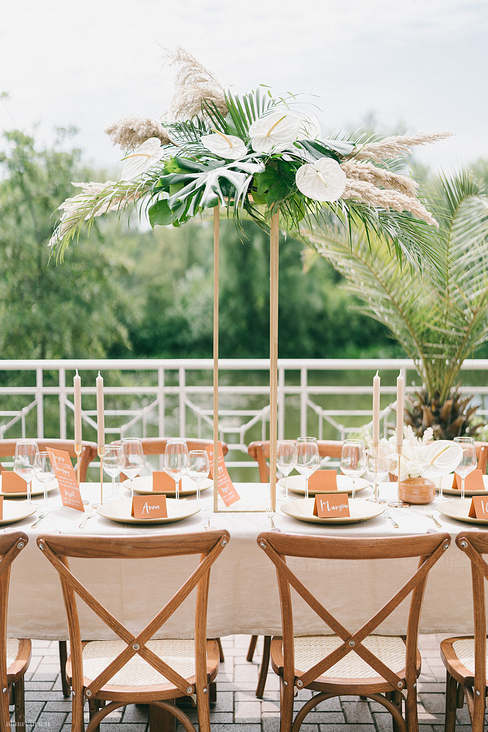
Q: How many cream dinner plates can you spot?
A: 8